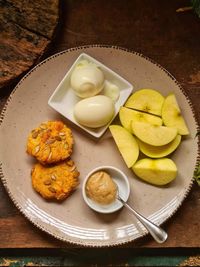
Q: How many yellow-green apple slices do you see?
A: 7